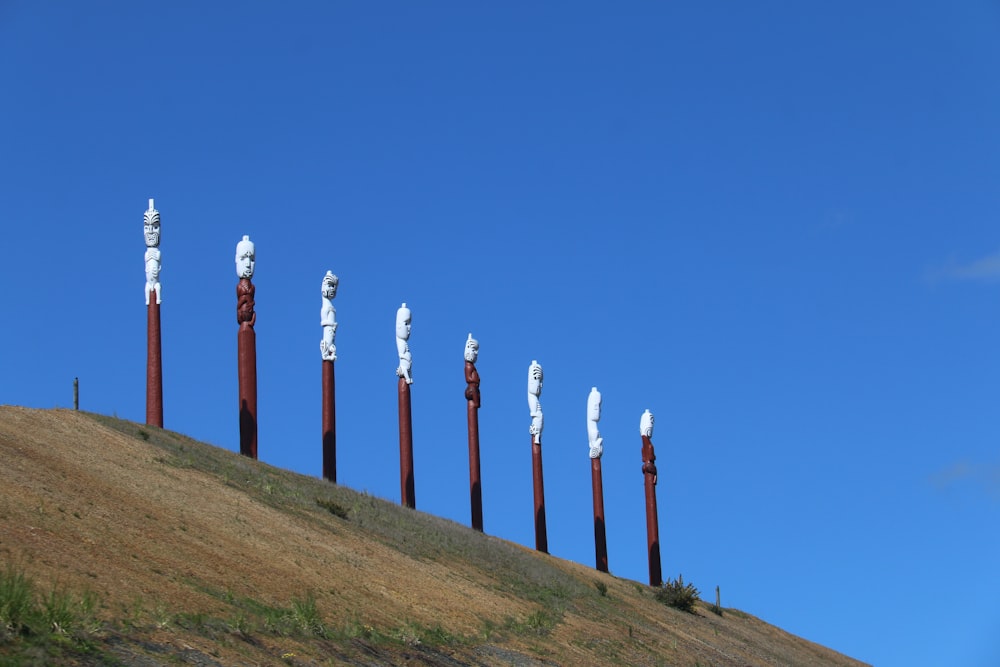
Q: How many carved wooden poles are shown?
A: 8